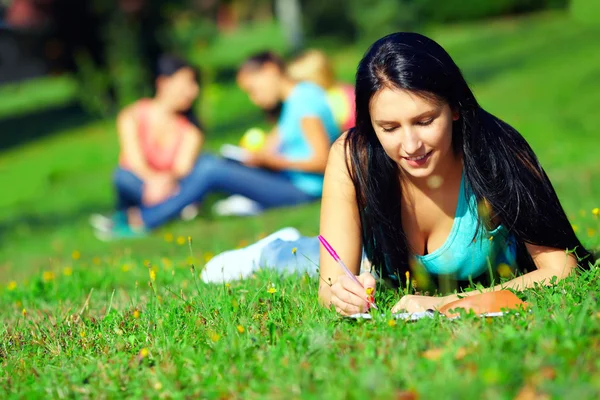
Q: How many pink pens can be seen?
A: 1